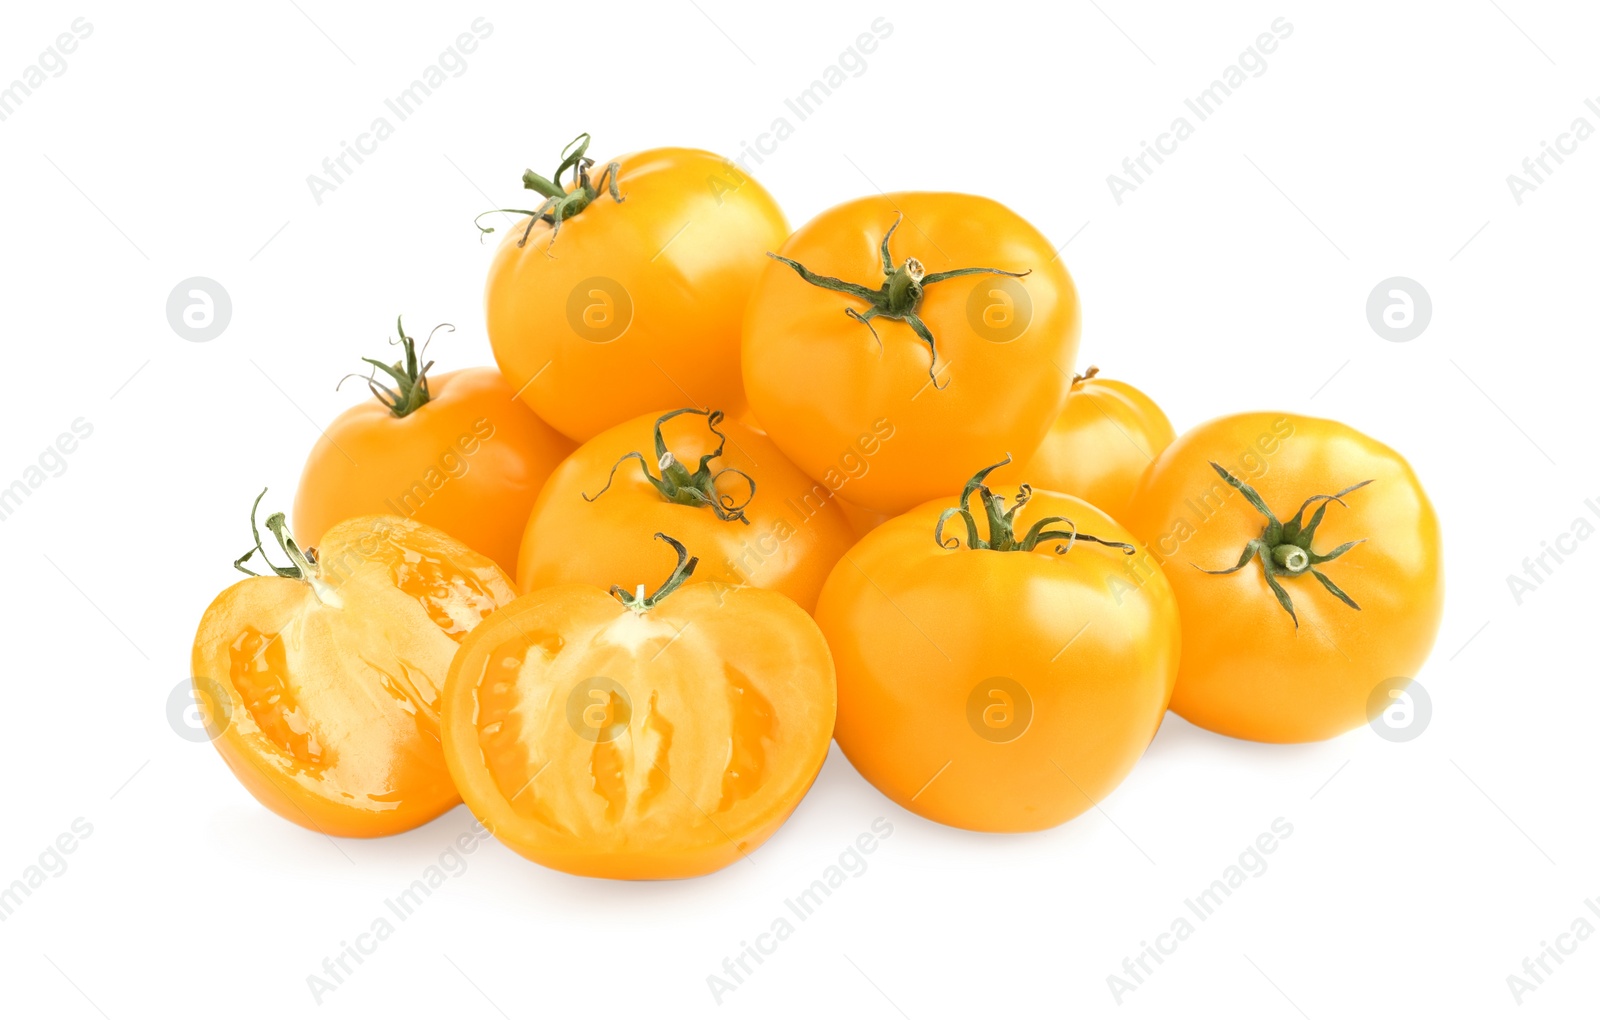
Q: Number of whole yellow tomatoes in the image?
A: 7